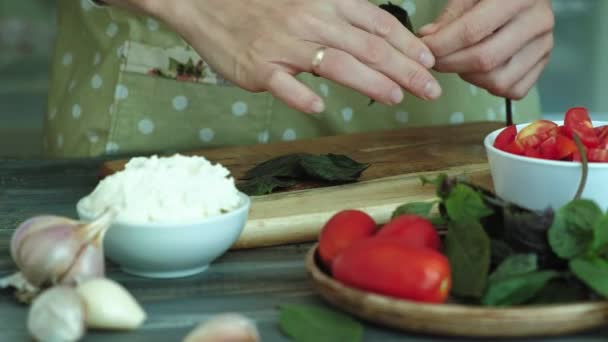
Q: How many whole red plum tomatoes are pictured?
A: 3